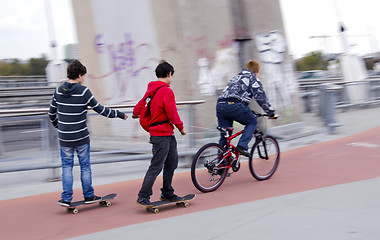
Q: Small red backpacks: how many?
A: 1